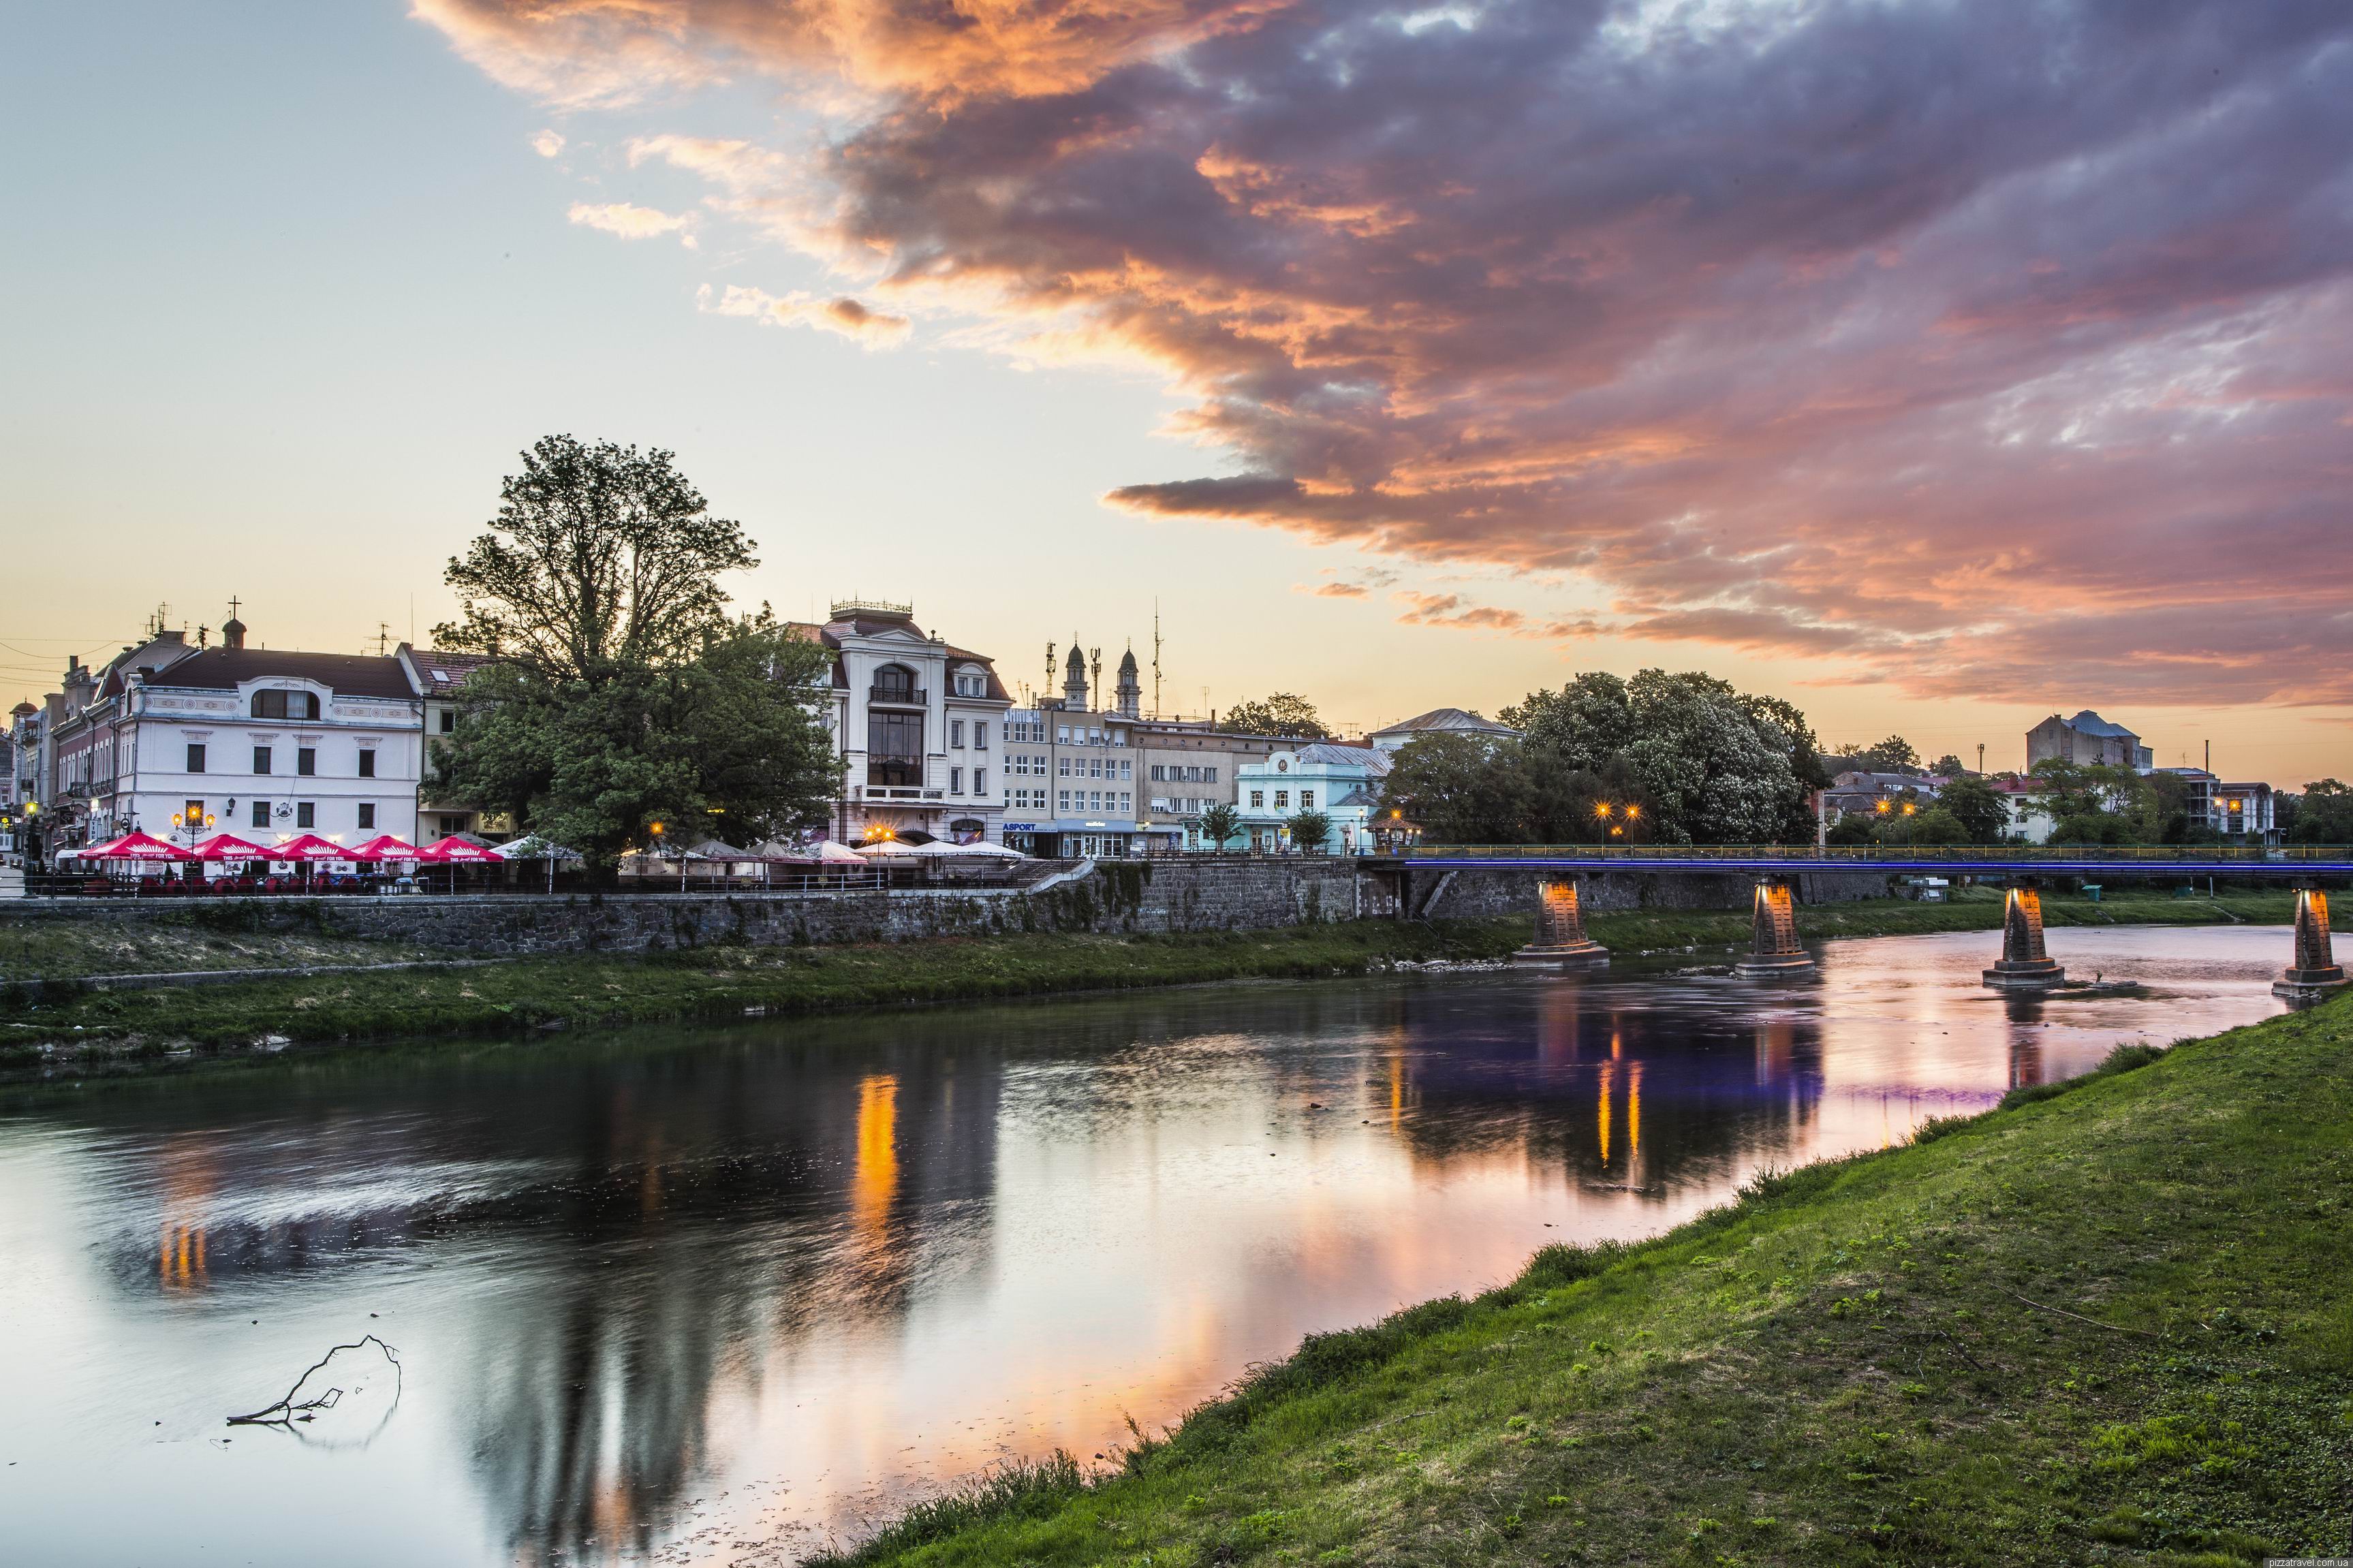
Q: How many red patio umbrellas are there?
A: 5